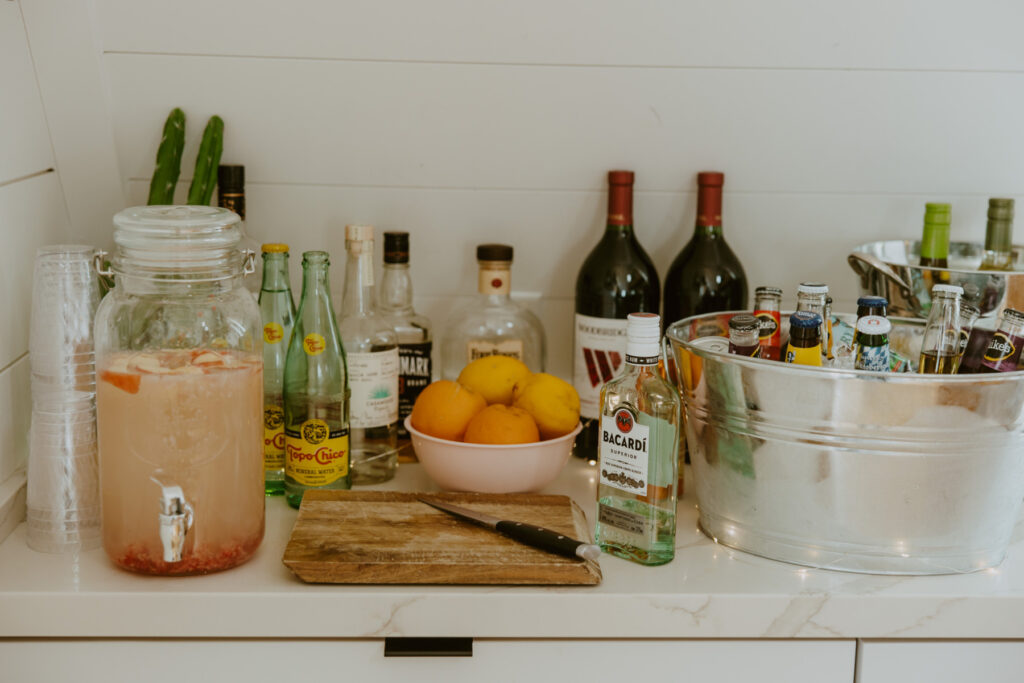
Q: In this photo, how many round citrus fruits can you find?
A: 4